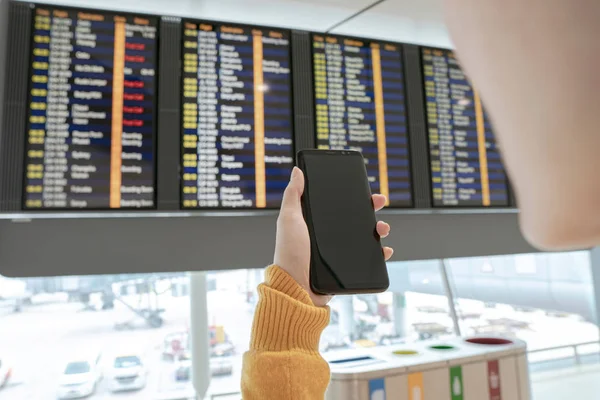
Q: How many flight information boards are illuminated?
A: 4